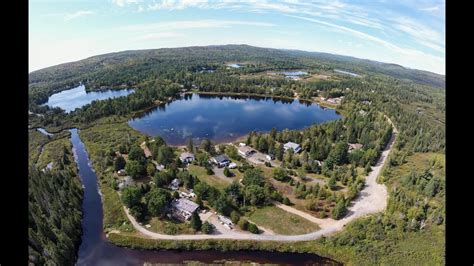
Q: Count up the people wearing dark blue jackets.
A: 0